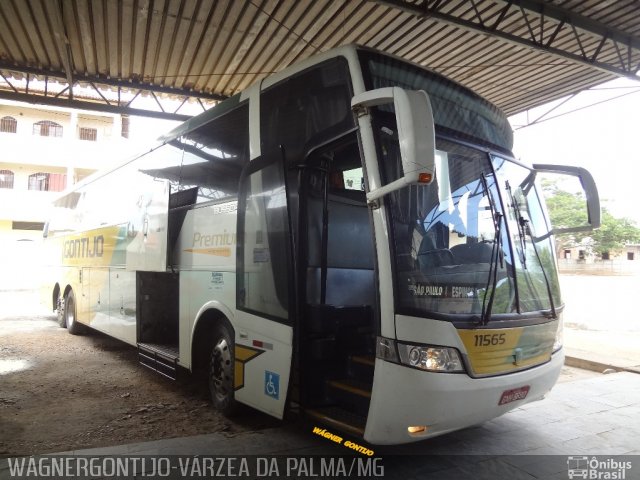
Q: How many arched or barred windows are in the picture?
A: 5